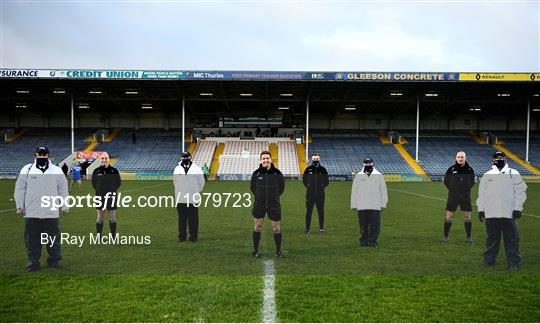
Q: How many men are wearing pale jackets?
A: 4